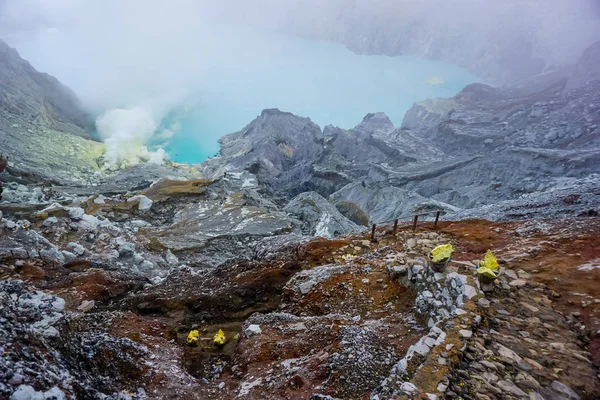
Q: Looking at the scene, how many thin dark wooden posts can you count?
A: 4